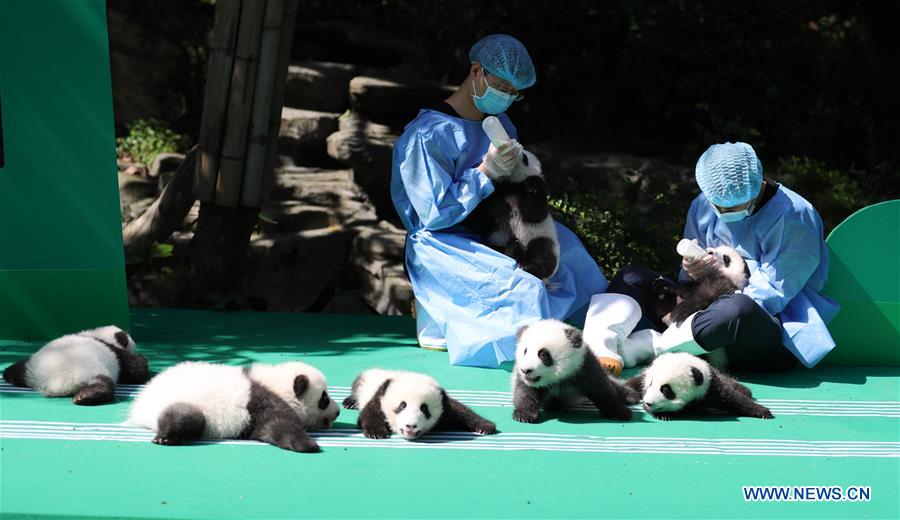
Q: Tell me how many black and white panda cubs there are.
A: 7